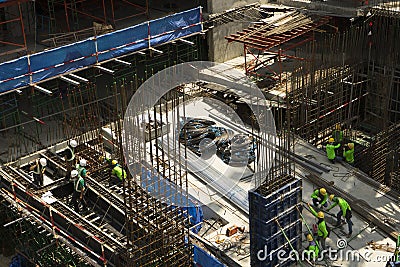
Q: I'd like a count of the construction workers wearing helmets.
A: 12